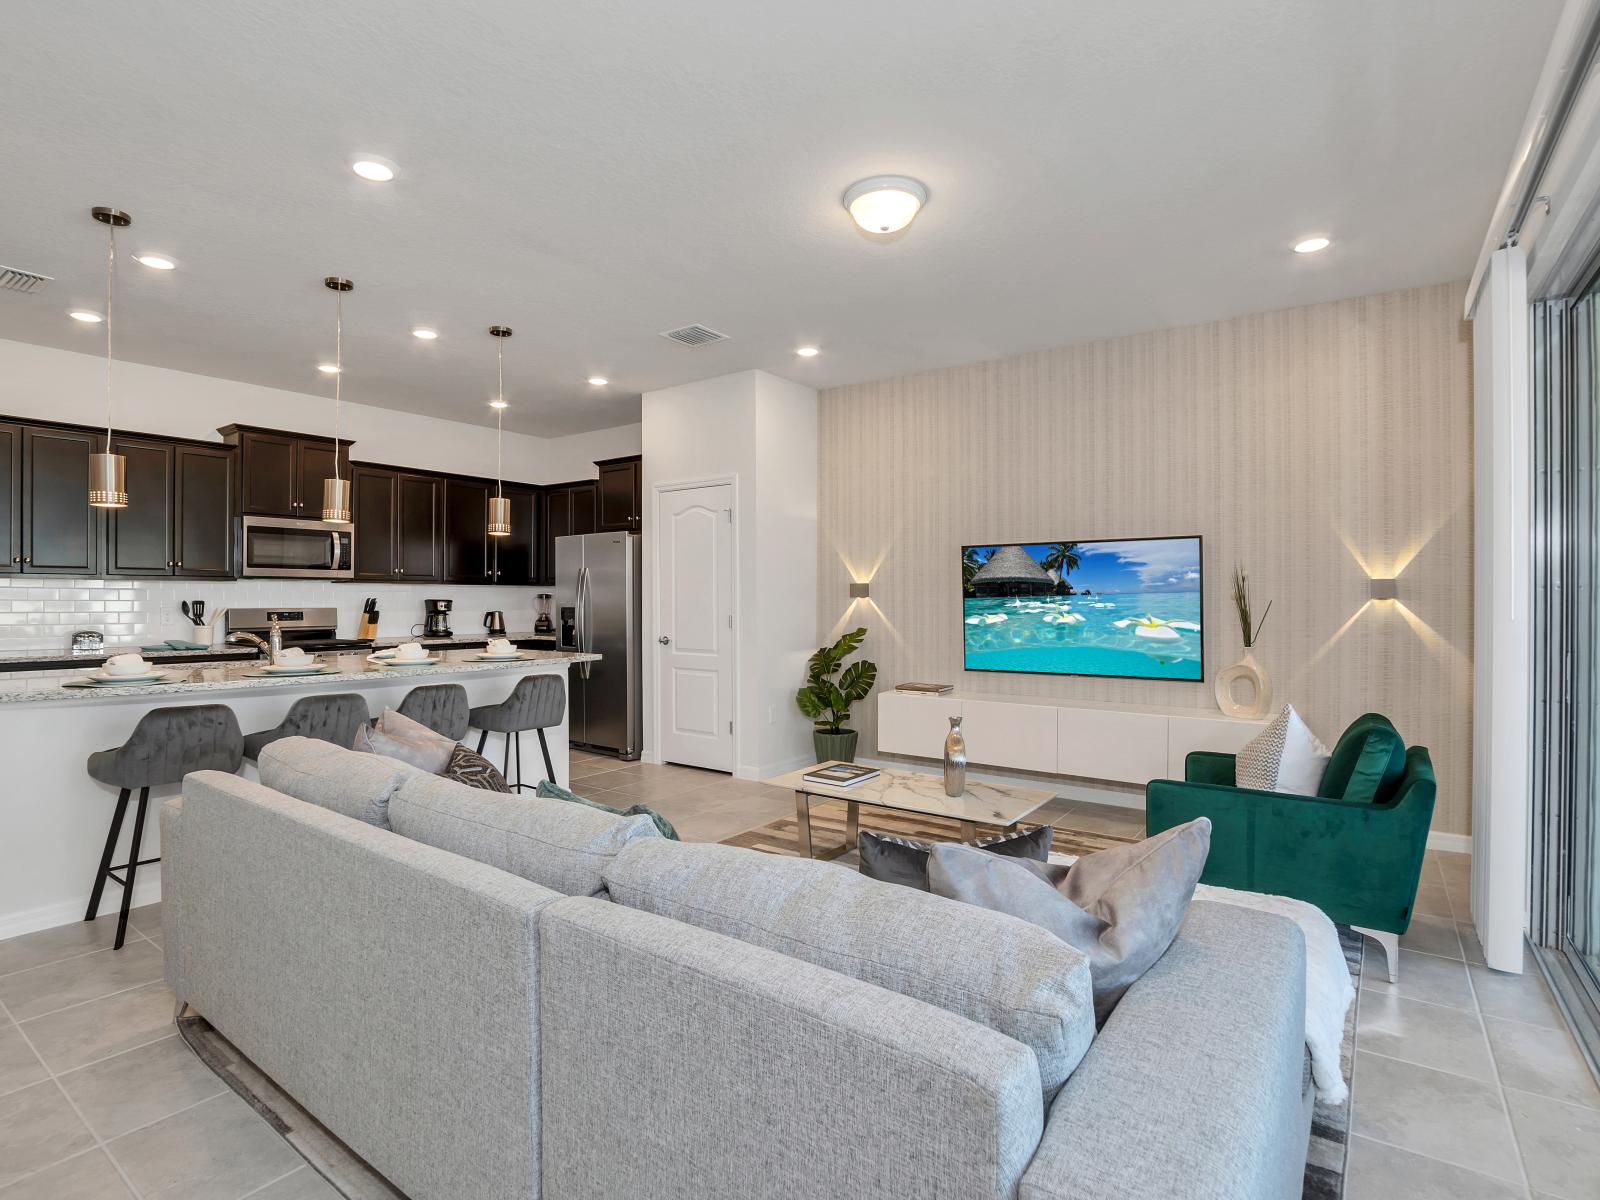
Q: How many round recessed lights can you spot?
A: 9